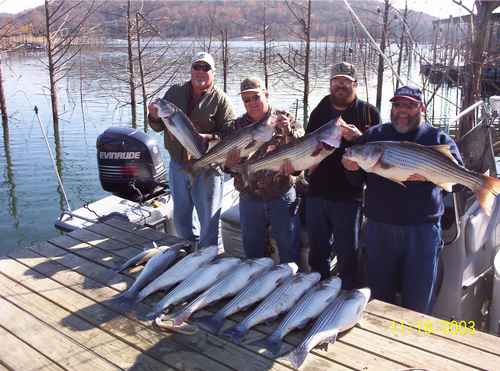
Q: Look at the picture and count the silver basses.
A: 13